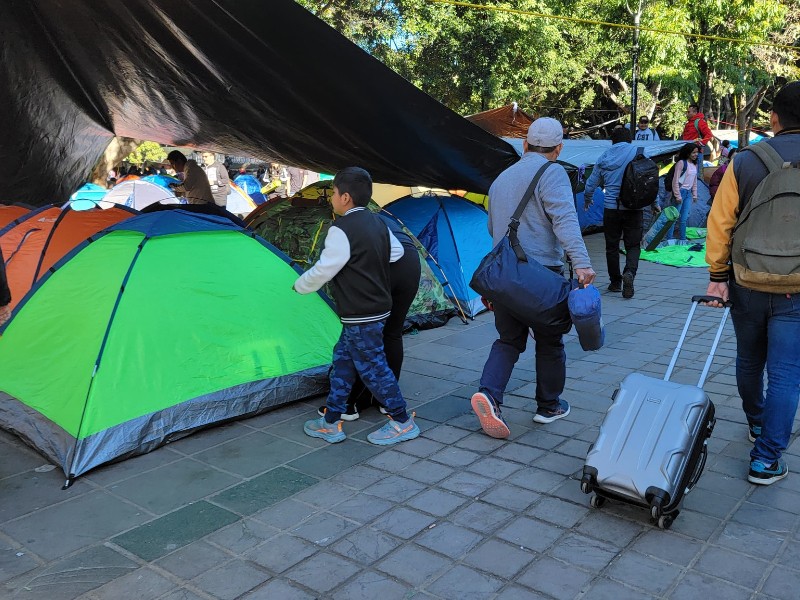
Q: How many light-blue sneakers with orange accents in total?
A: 2